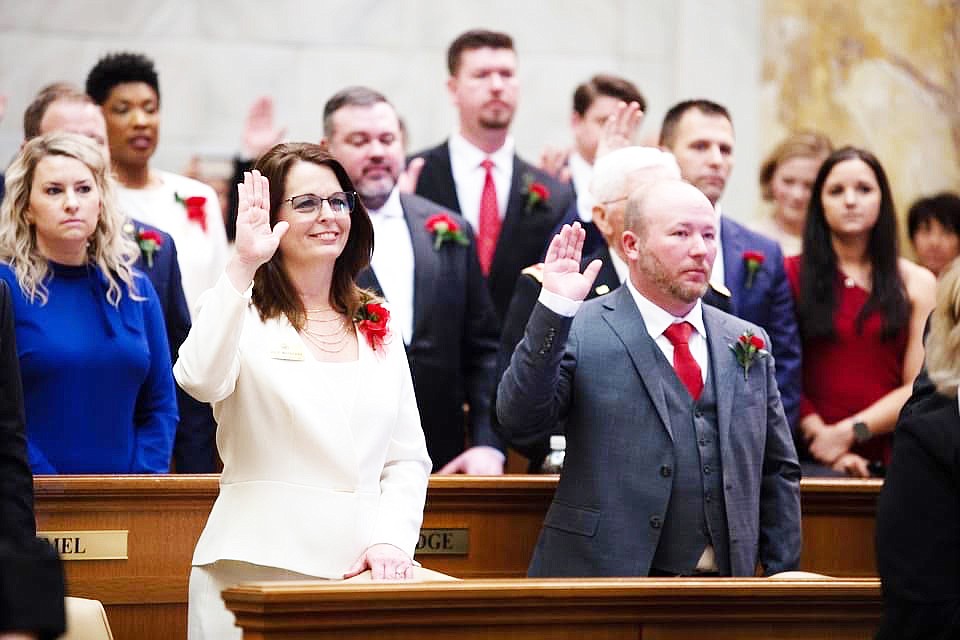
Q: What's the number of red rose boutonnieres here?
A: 7